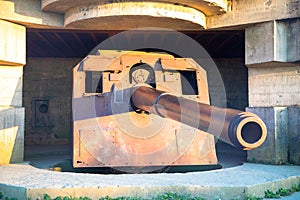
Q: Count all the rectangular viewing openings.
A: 2